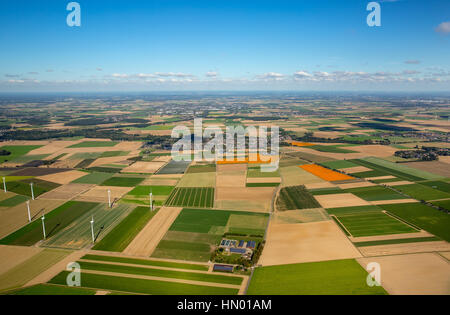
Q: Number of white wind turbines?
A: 7